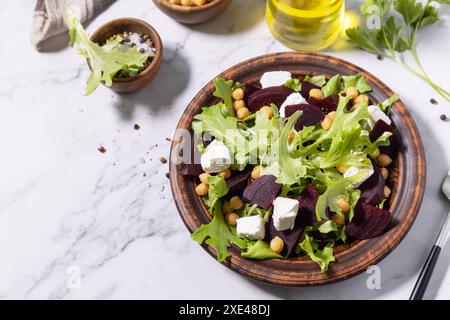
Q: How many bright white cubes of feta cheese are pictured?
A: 7